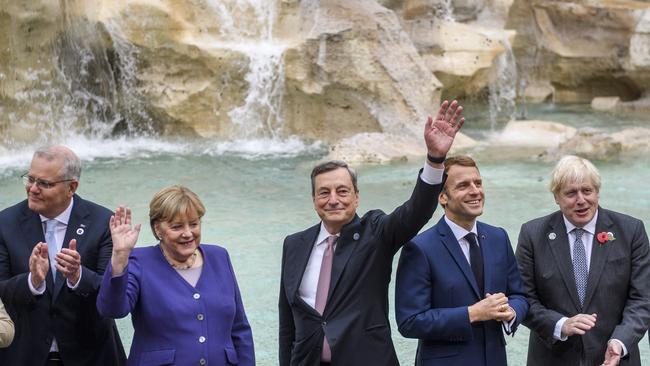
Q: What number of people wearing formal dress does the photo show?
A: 5